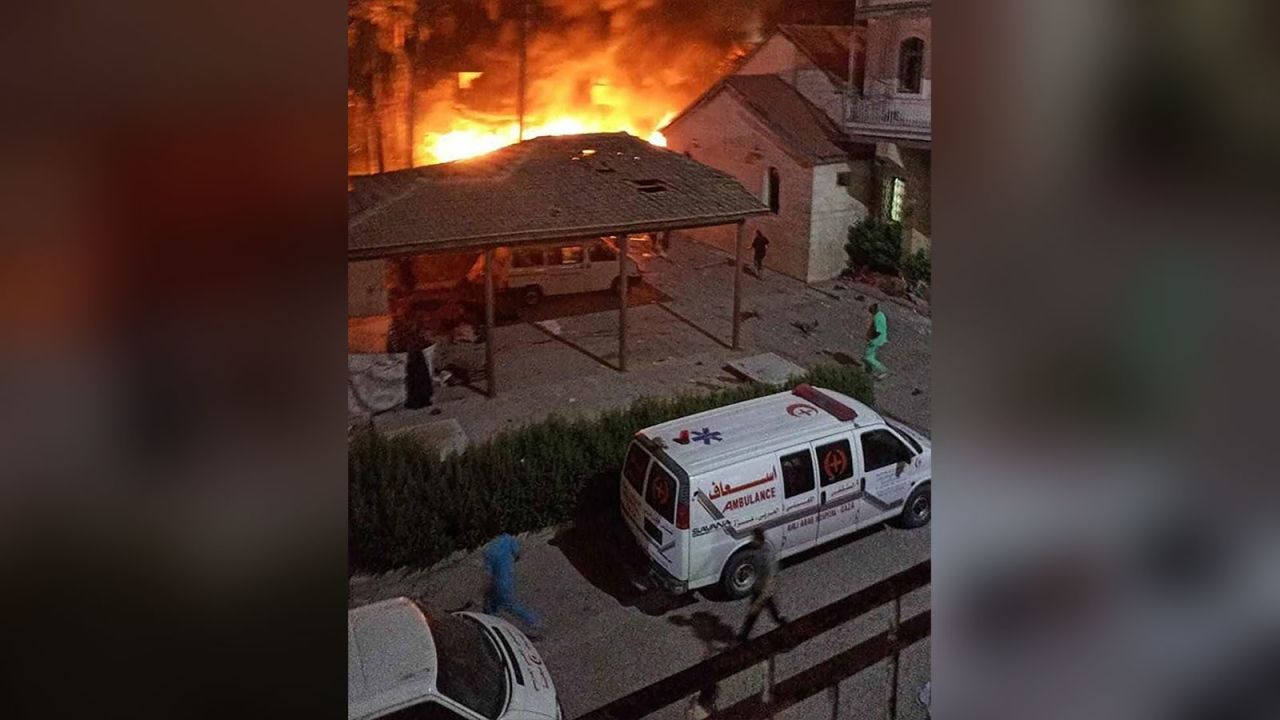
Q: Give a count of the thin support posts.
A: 3